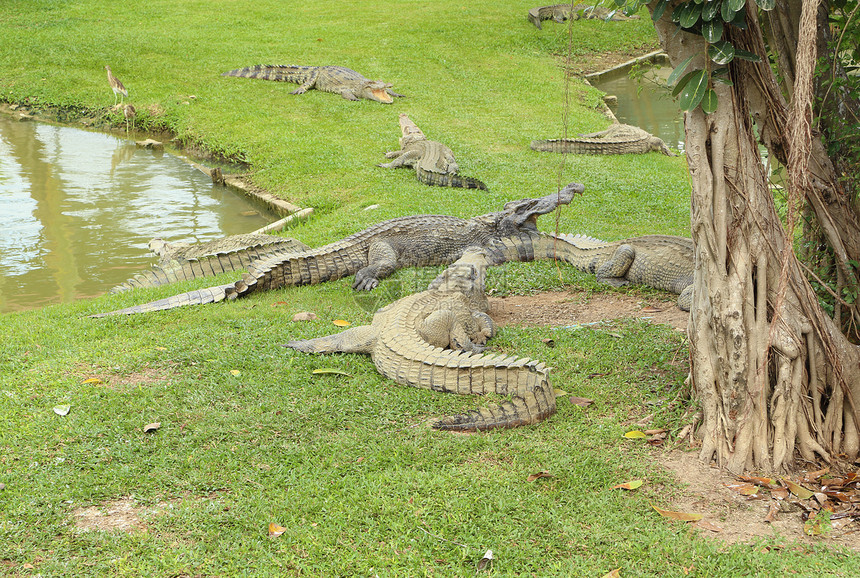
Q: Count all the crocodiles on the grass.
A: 8